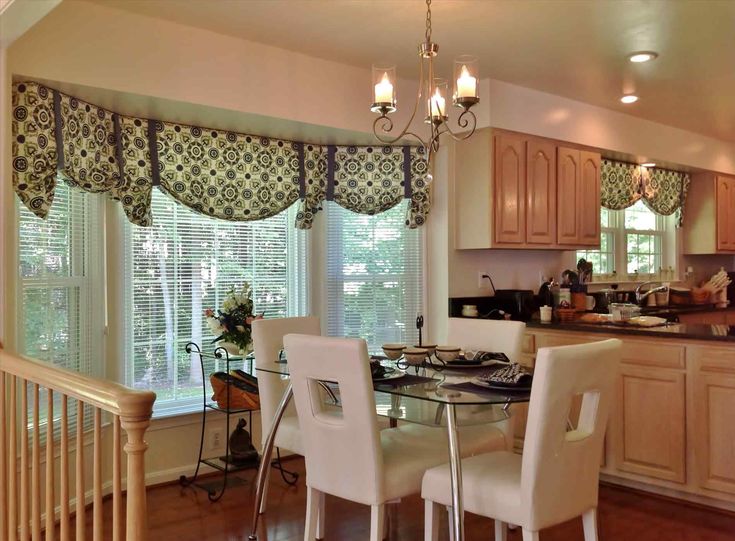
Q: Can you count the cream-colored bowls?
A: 4